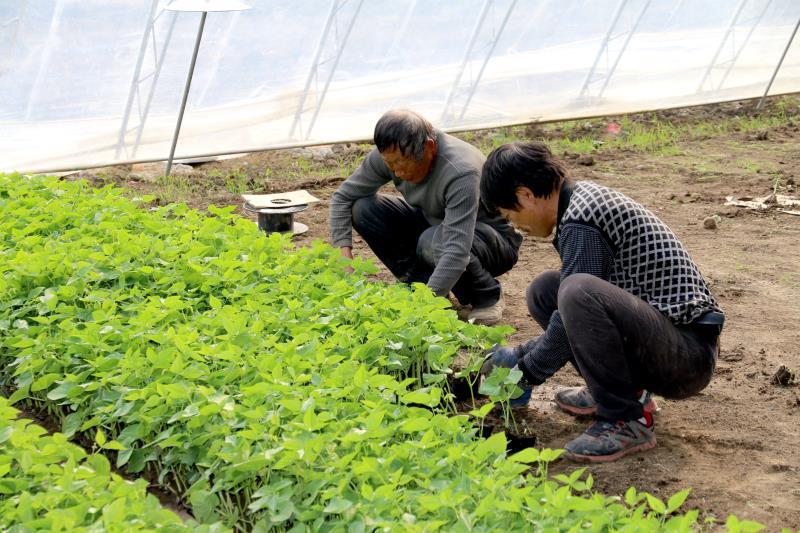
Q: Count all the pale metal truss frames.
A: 5